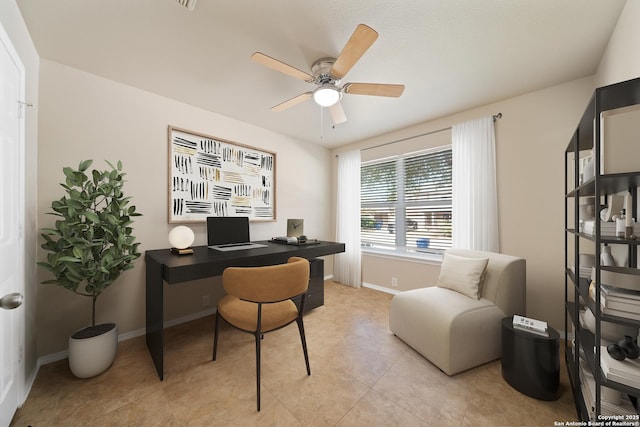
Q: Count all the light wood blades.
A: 5